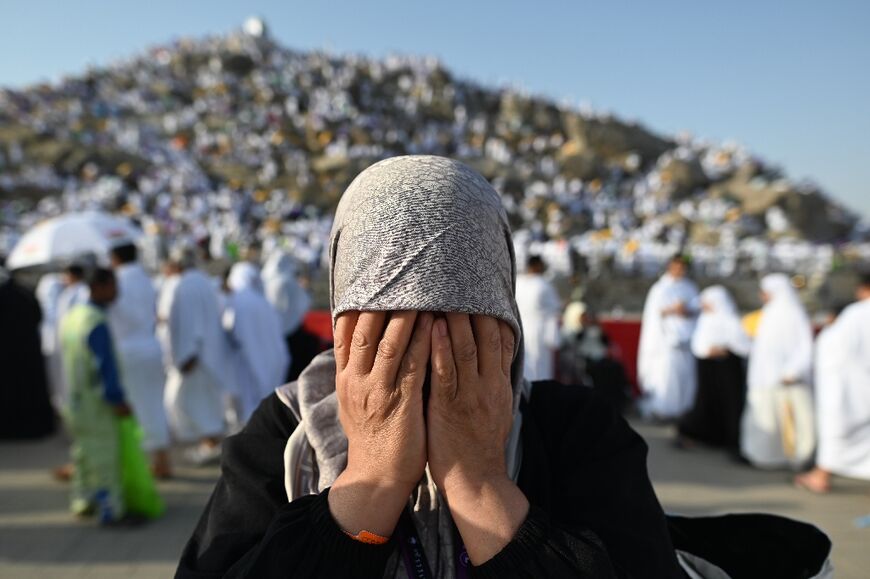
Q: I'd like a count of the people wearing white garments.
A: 11